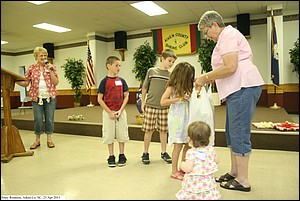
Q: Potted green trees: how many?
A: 4